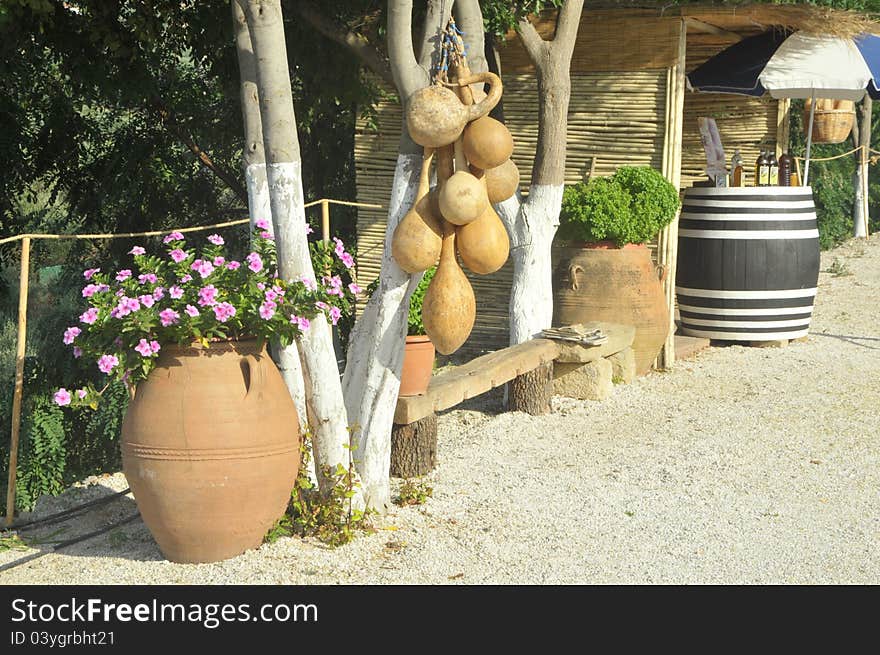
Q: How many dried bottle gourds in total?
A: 7